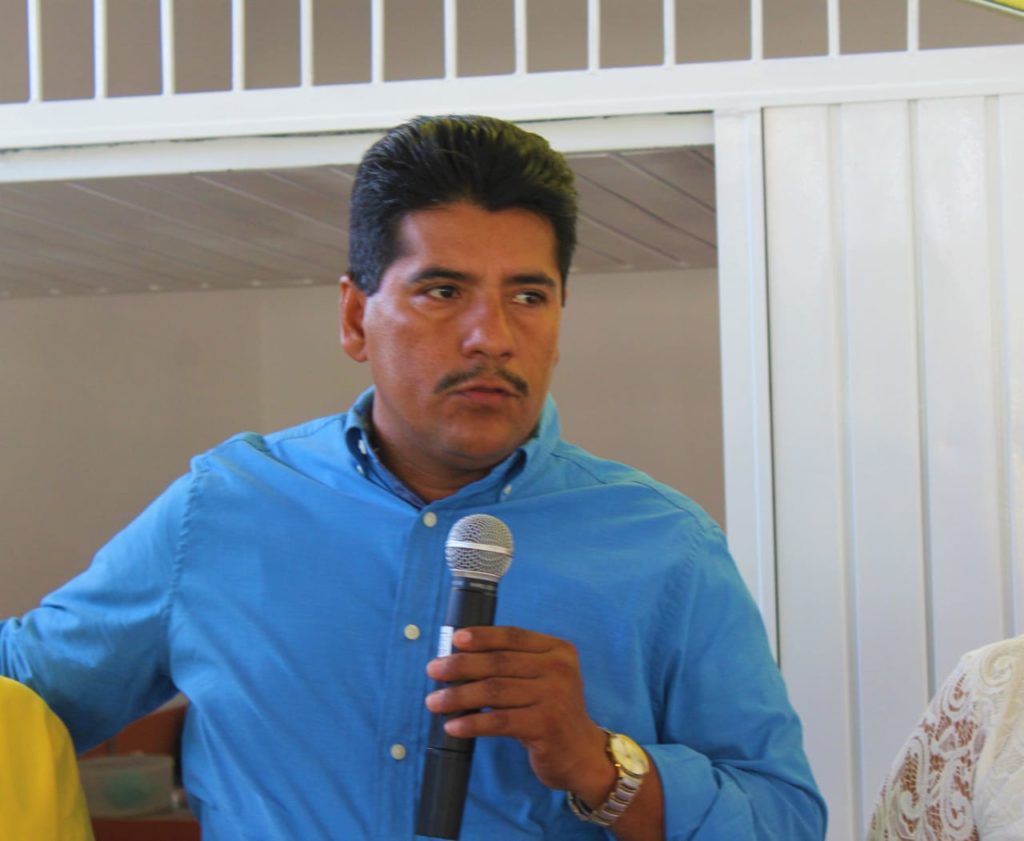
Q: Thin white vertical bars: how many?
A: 13